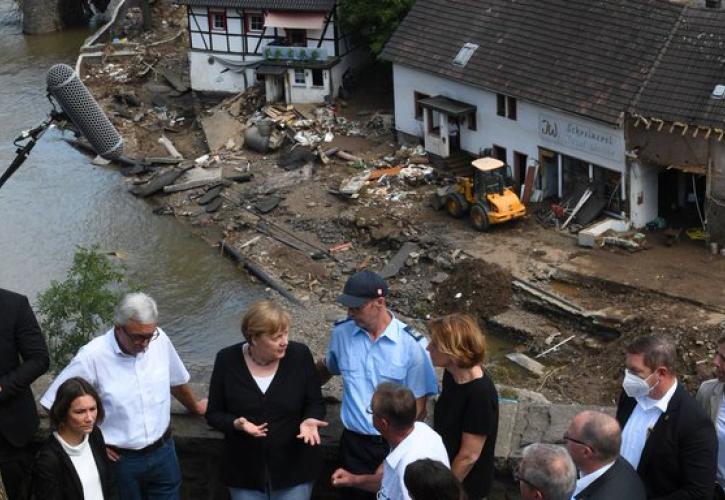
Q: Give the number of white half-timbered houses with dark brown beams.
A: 1